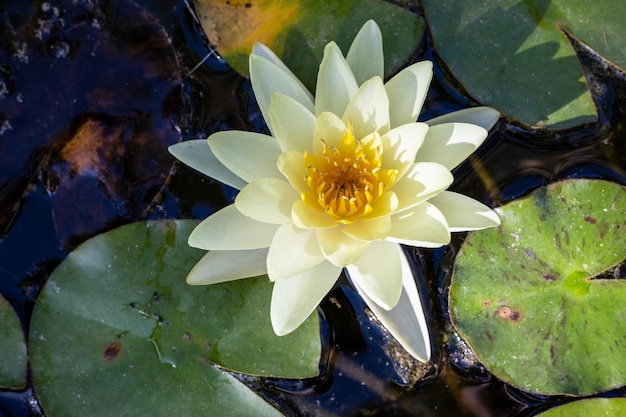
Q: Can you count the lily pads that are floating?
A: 6